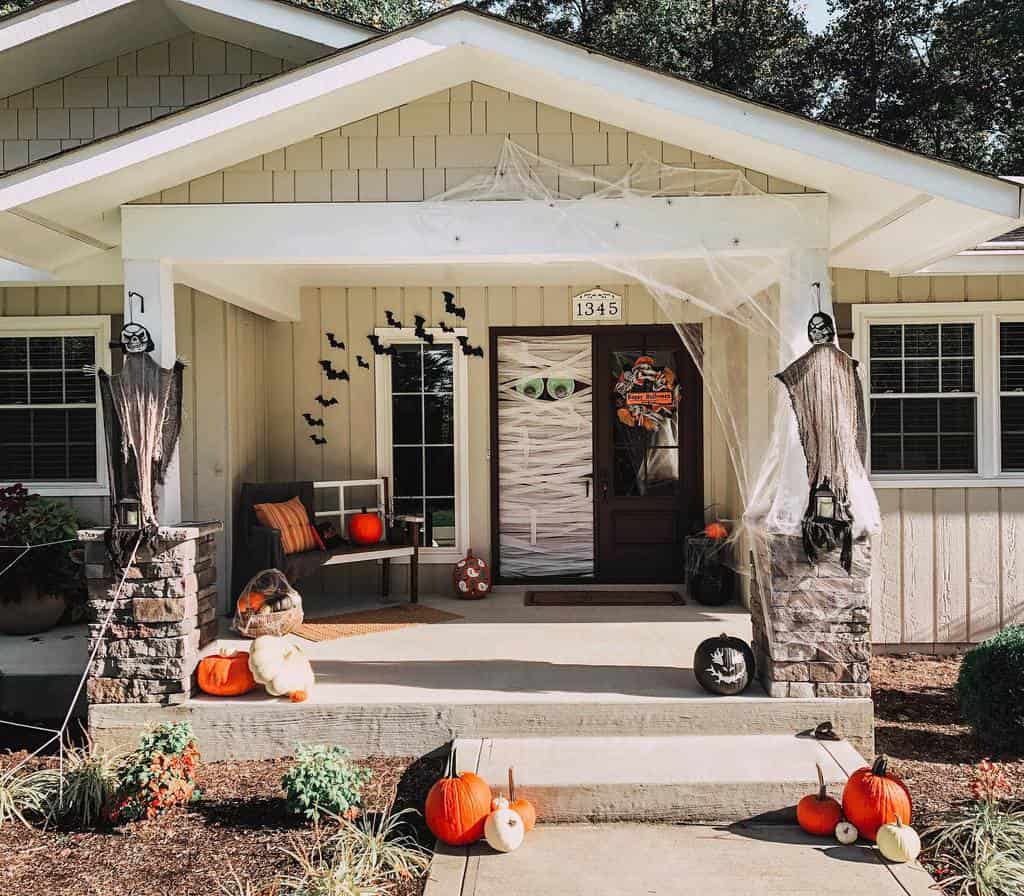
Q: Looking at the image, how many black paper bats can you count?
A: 12